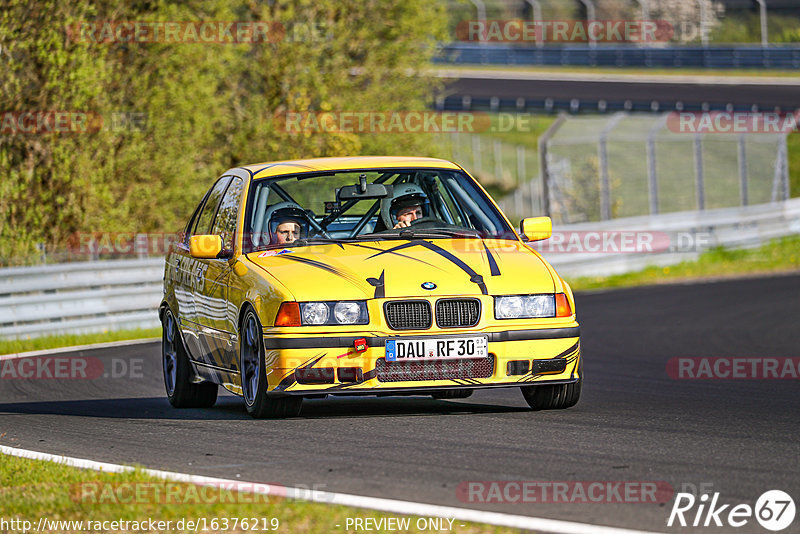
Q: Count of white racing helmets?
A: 2